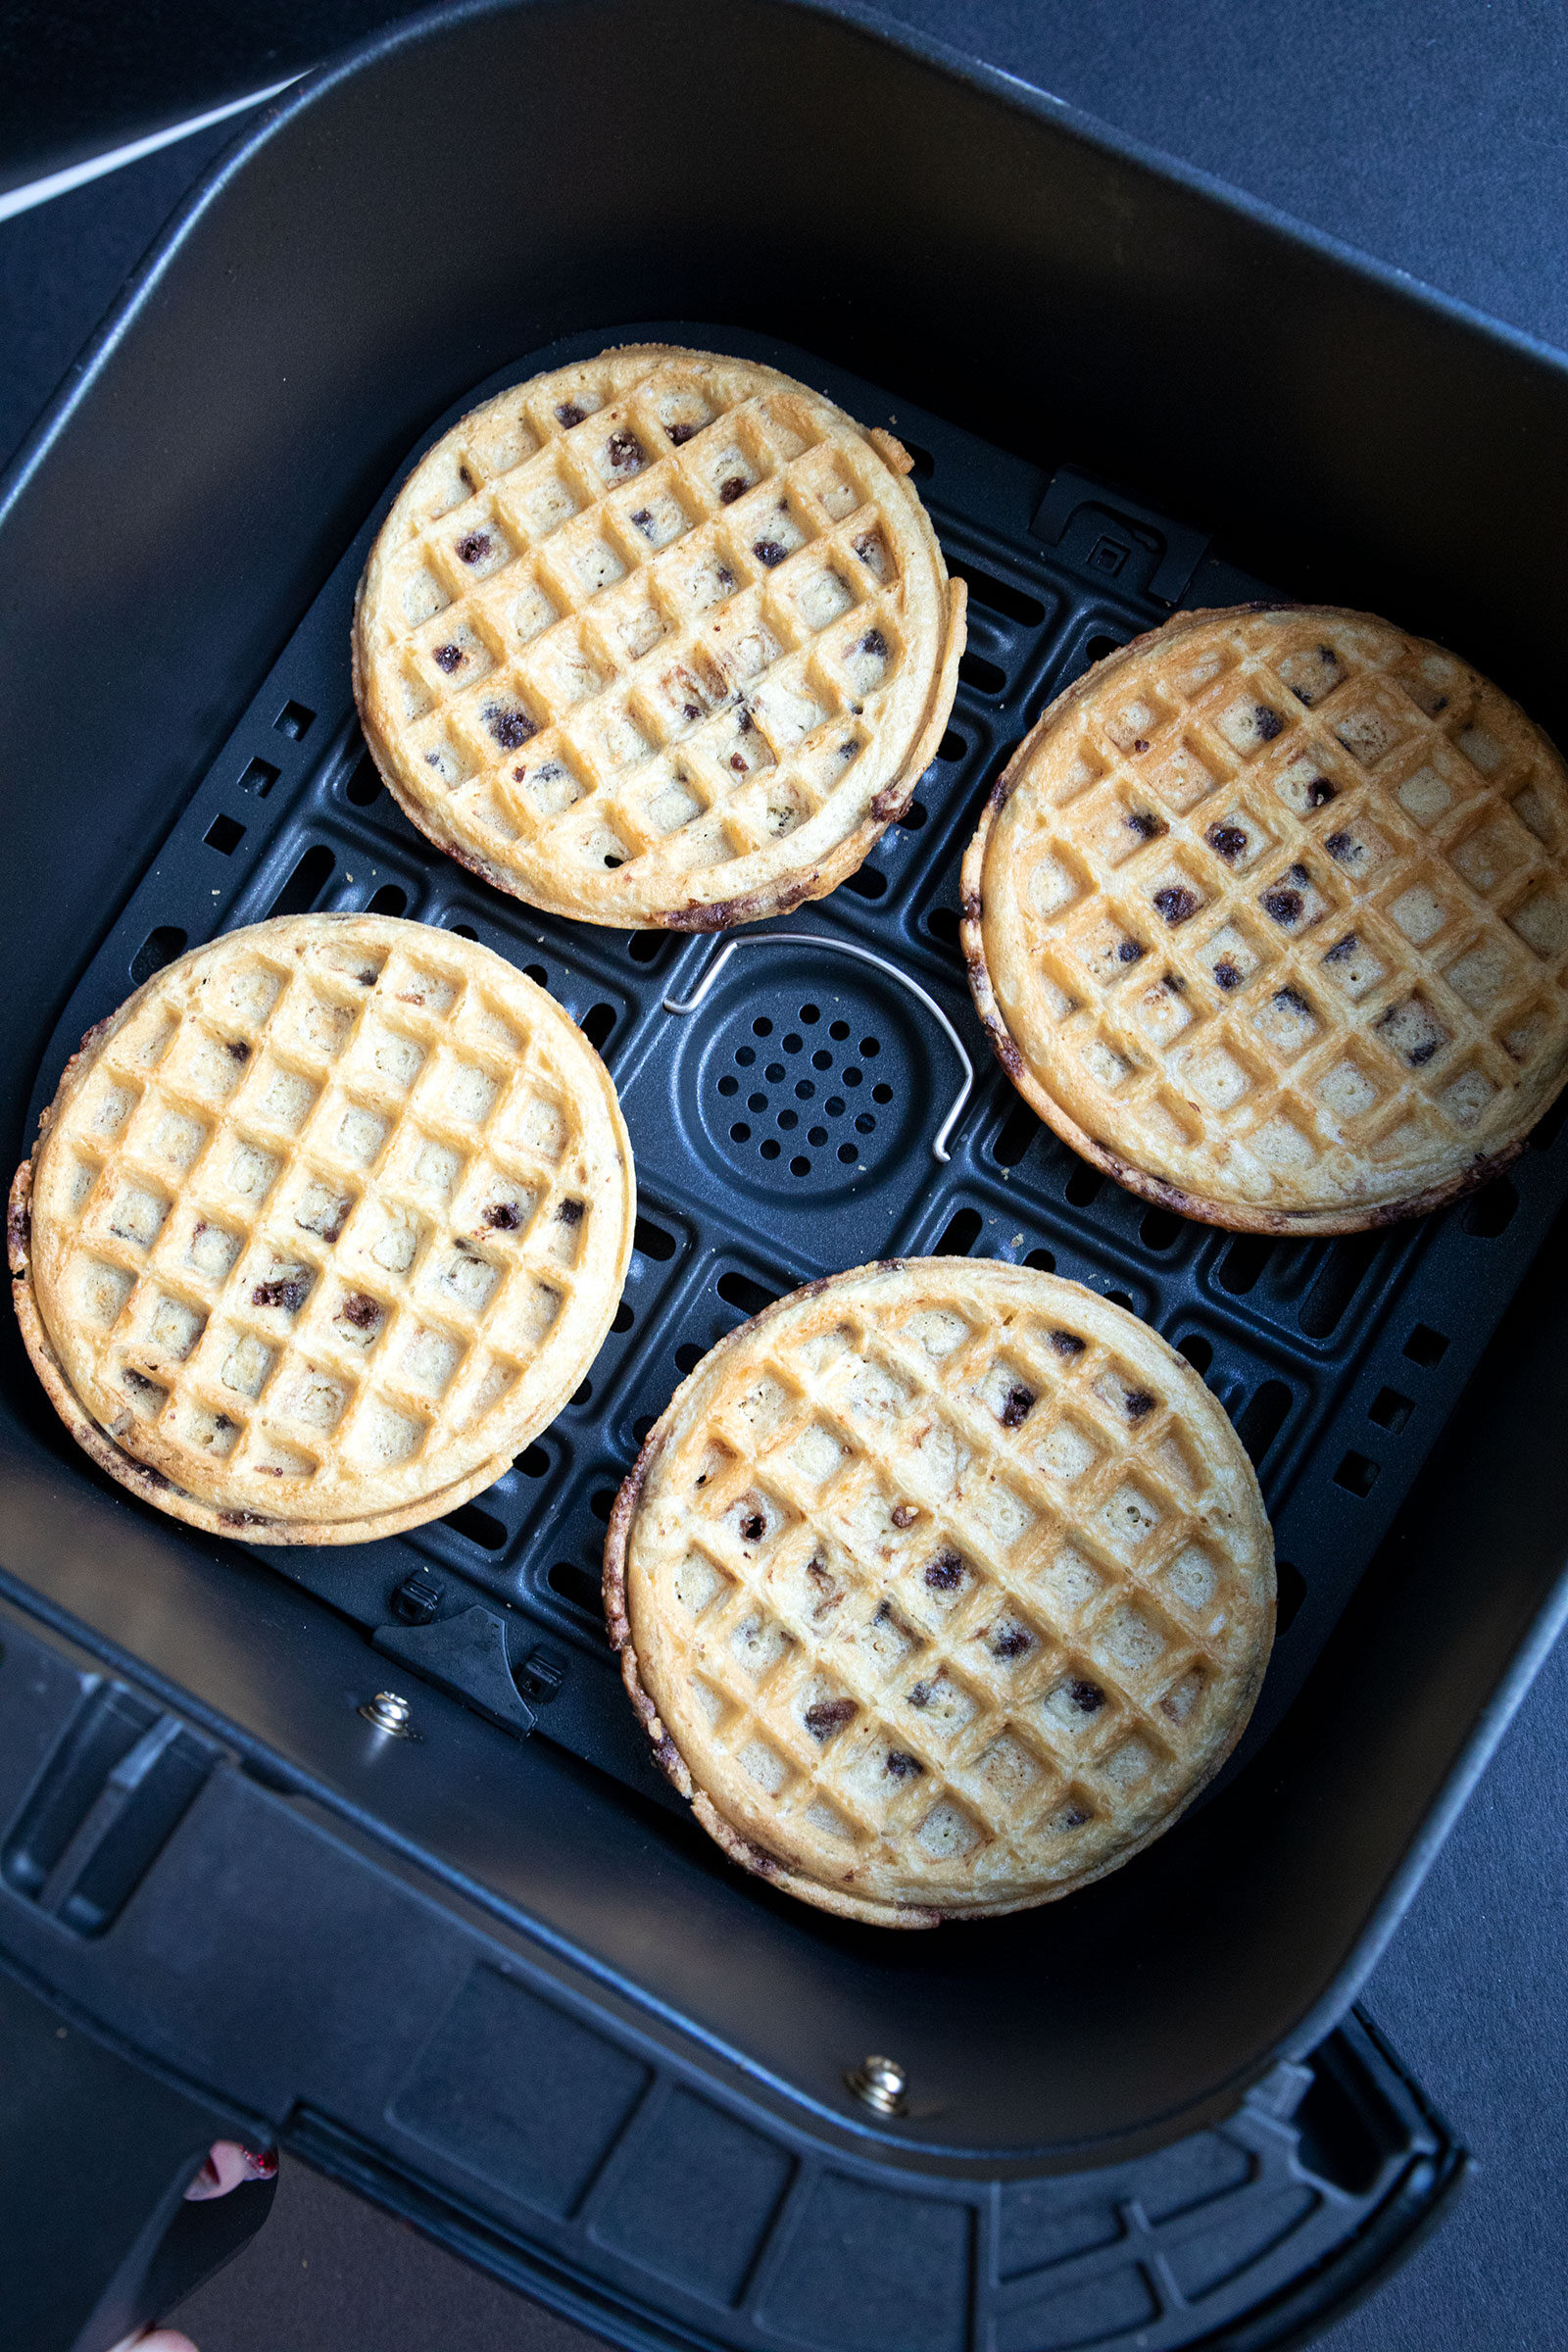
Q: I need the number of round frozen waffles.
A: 4